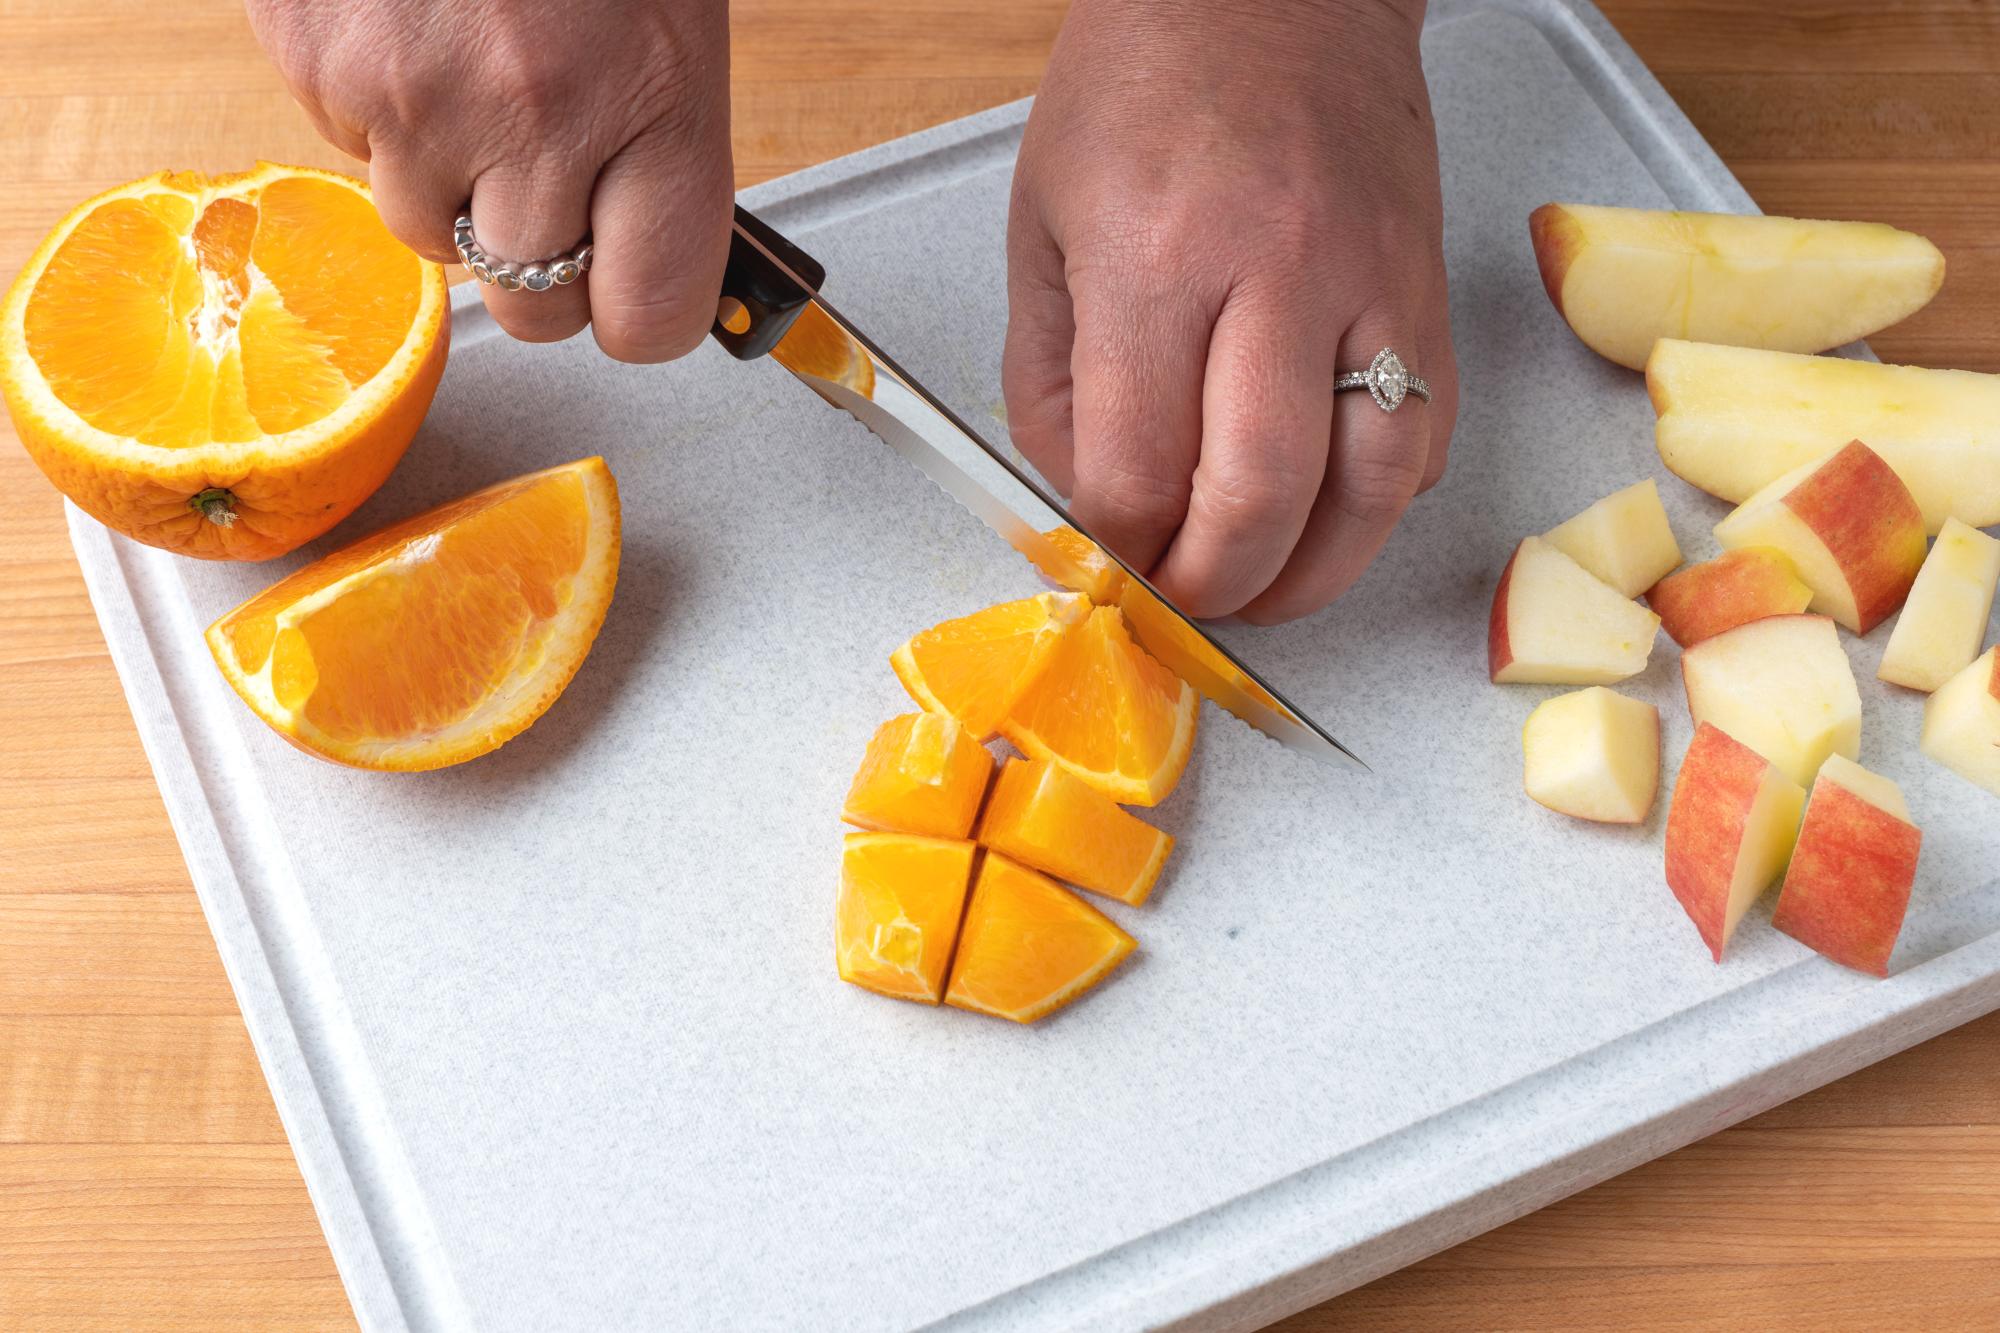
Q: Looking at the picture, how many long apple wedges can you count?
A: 2